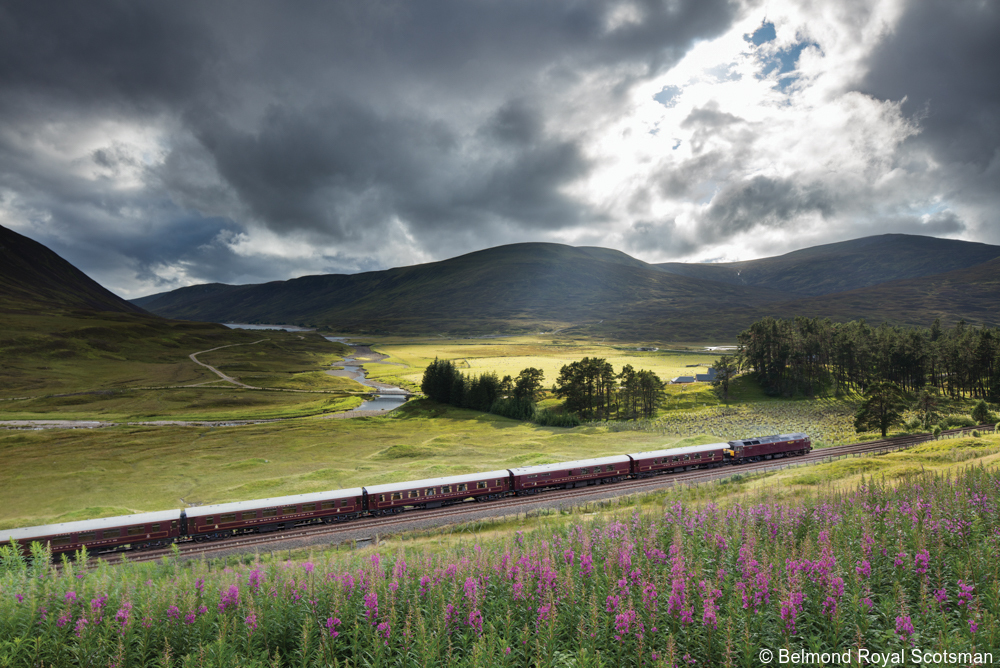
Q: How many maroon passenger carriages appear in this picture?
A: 5